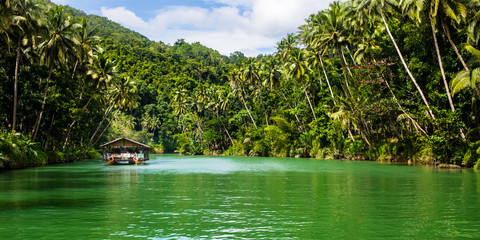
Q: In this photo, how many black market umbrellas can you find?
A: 0